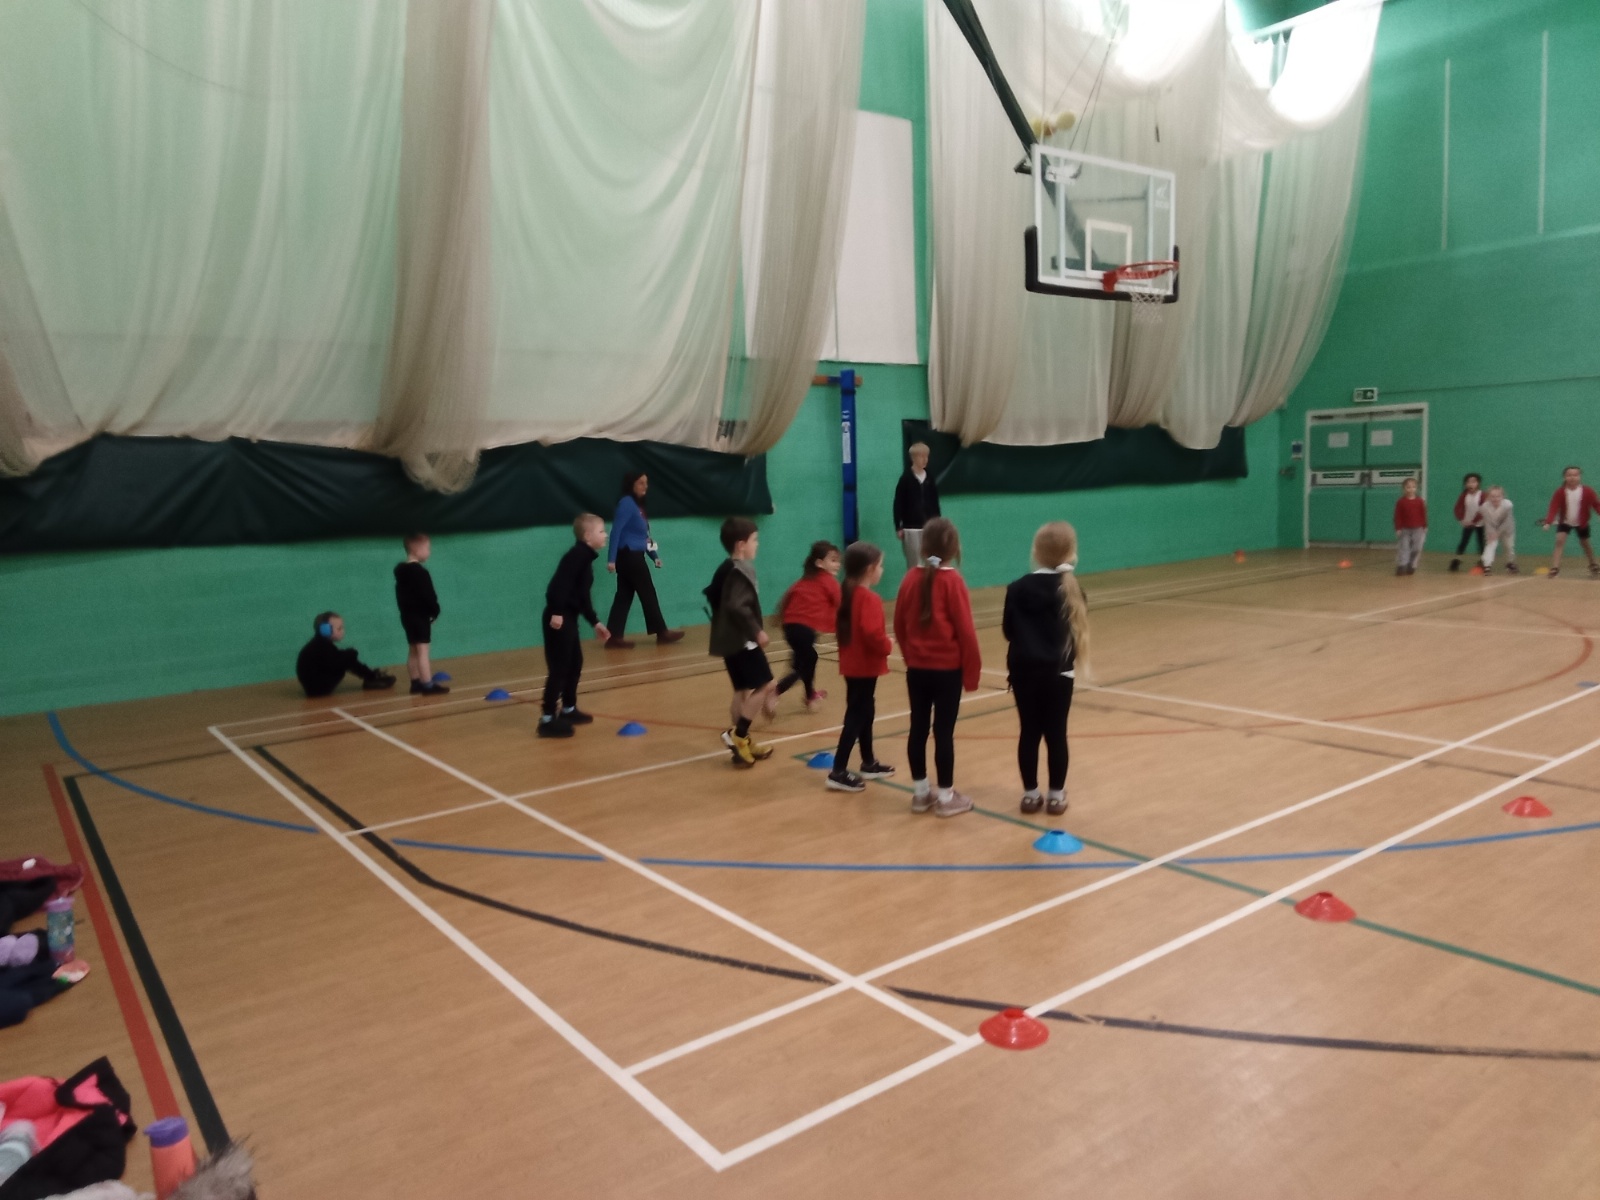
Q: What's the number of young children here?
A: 12